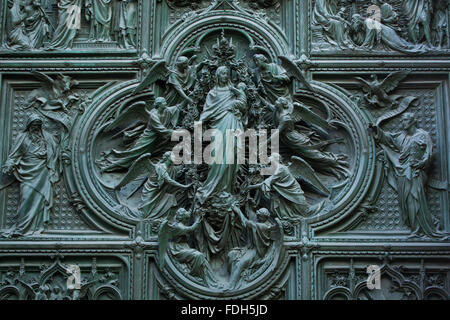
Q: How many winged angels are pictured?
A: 8